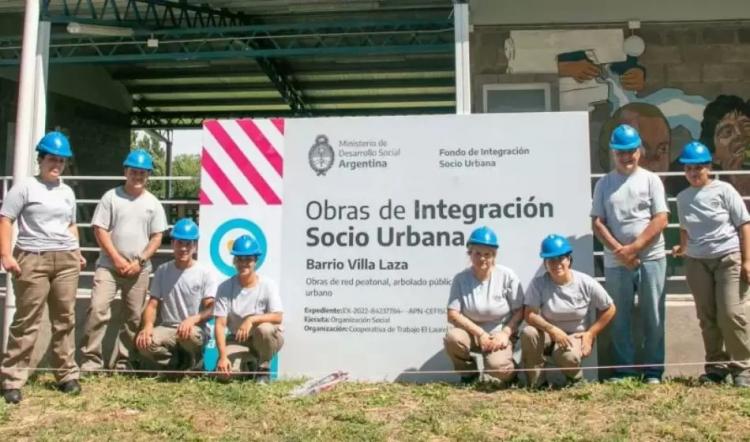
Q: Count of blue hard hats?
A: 8